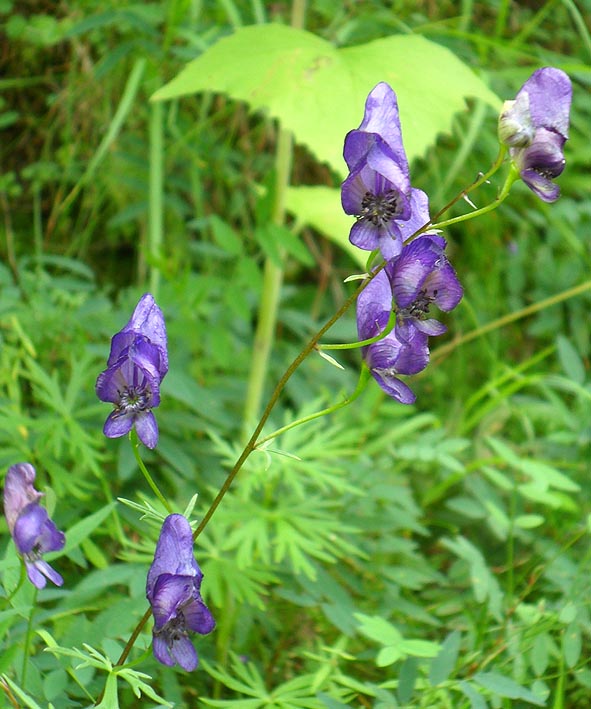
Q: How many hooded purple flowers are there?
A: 7